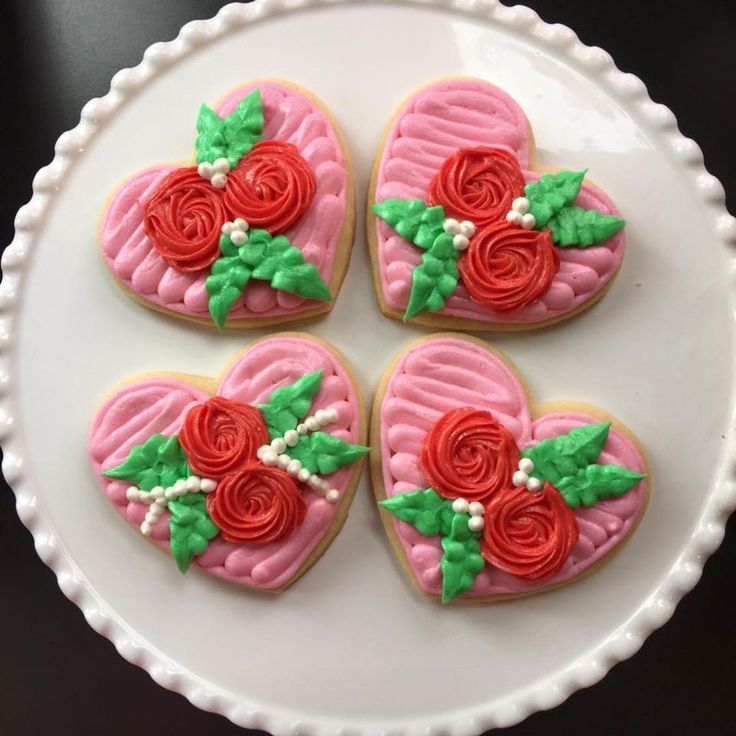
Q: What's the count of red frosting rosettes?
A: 8